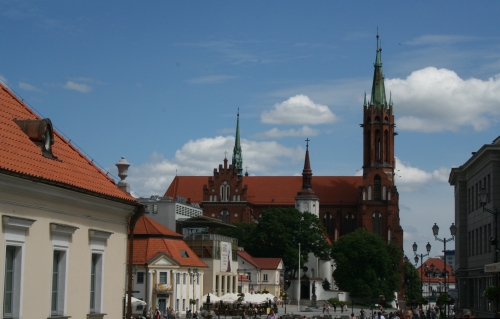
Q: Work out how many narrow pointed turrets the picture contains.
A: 3